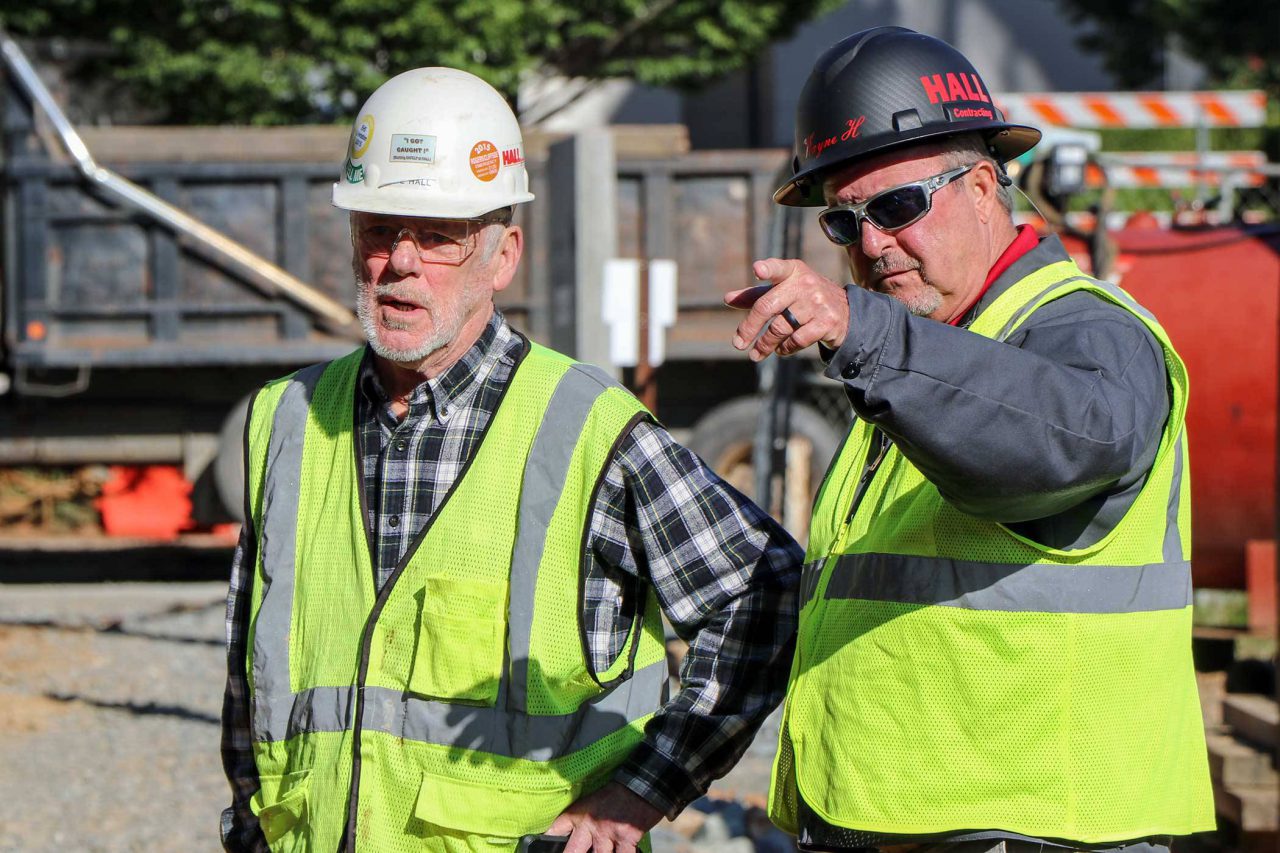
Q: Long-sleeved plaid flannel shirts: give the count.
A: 1